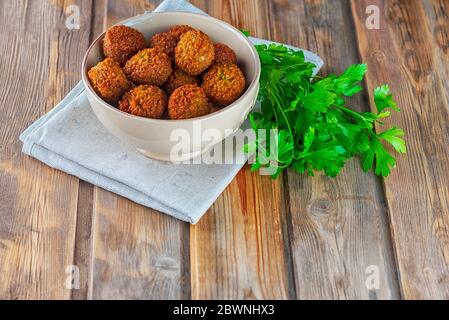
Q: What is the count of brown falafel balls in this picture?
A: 11